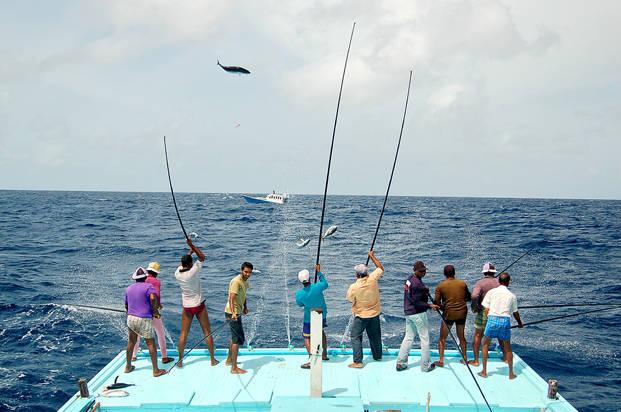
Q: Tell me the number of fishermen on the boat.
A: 10